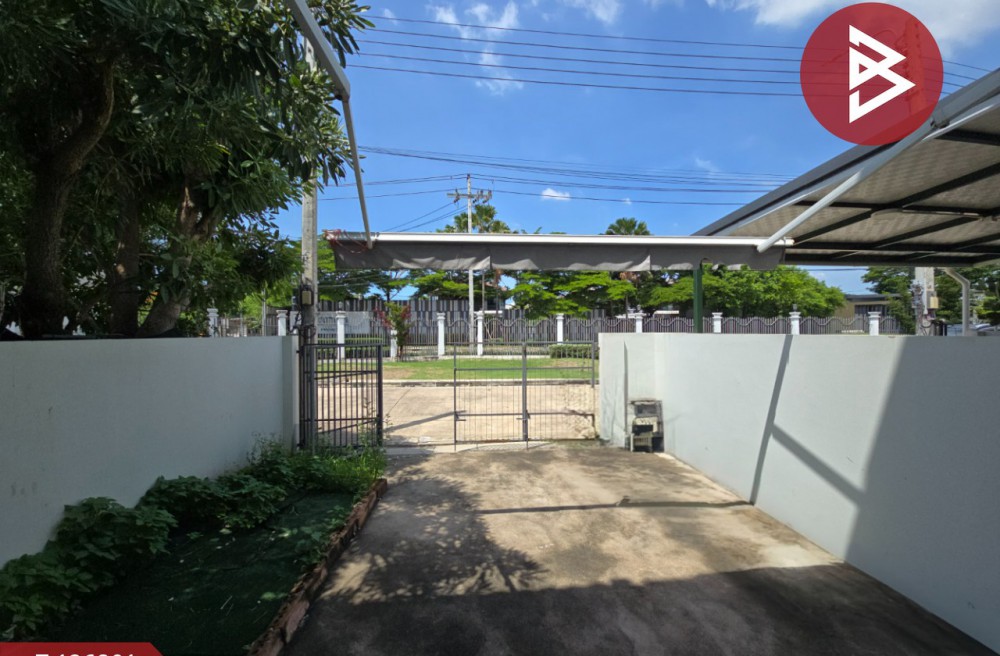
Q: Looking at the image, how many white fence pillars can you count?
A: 11